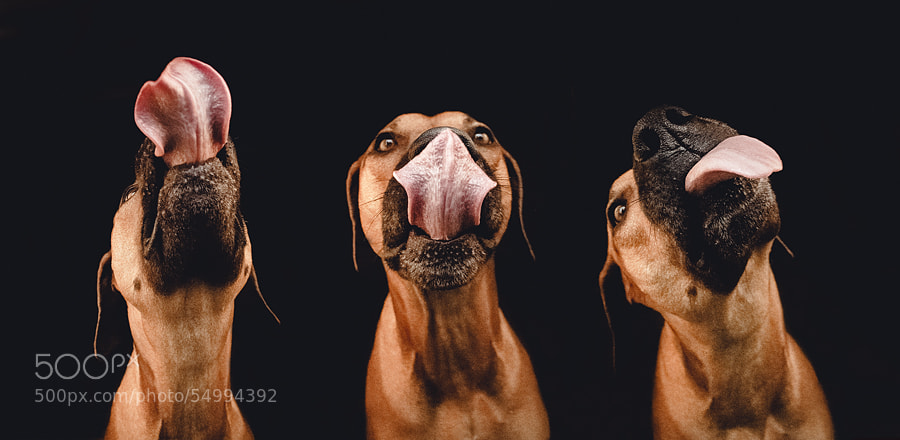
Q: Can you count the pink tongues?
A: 3